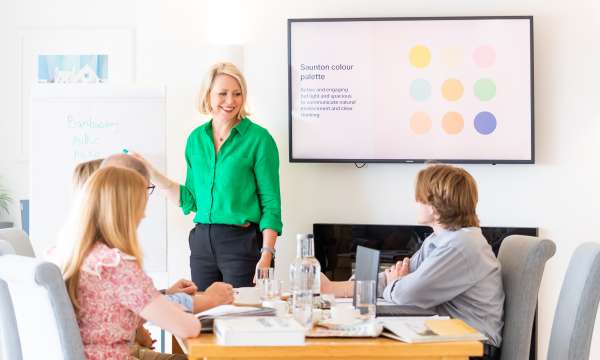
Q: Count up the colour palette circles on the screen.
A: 9